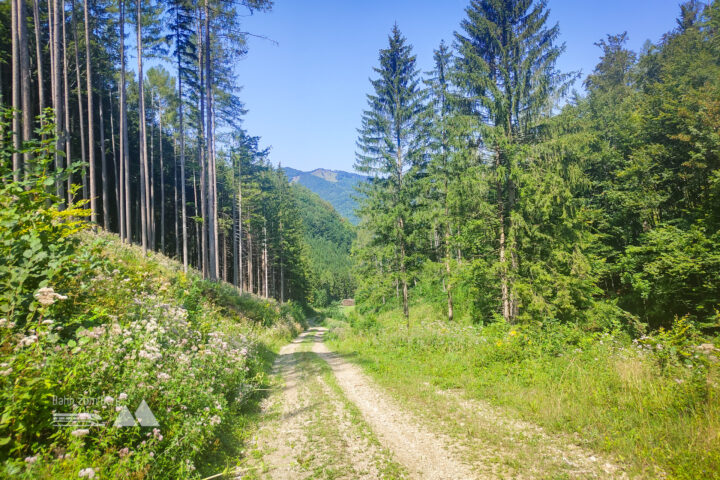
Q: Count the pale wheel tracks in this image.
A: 2